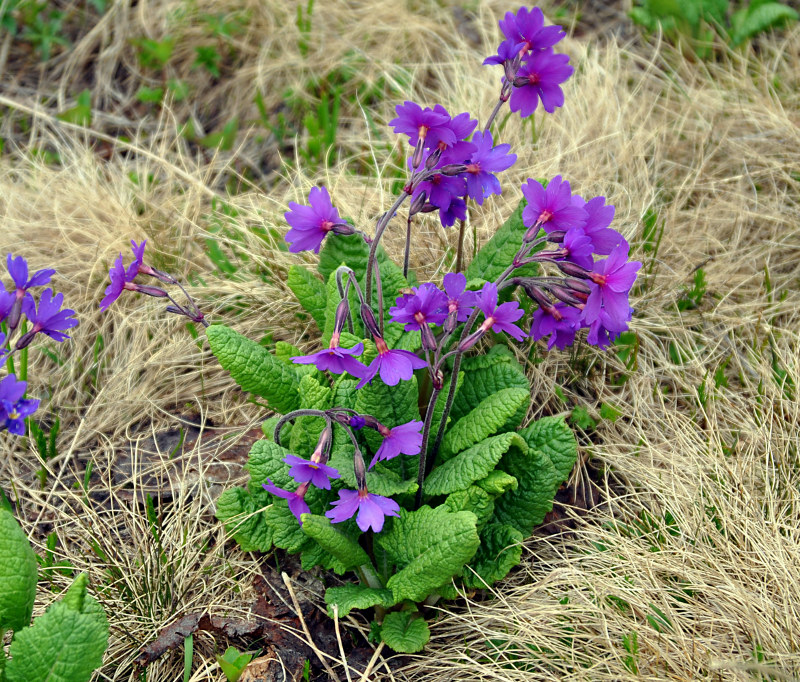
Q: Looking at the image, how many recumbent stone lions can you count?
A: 0